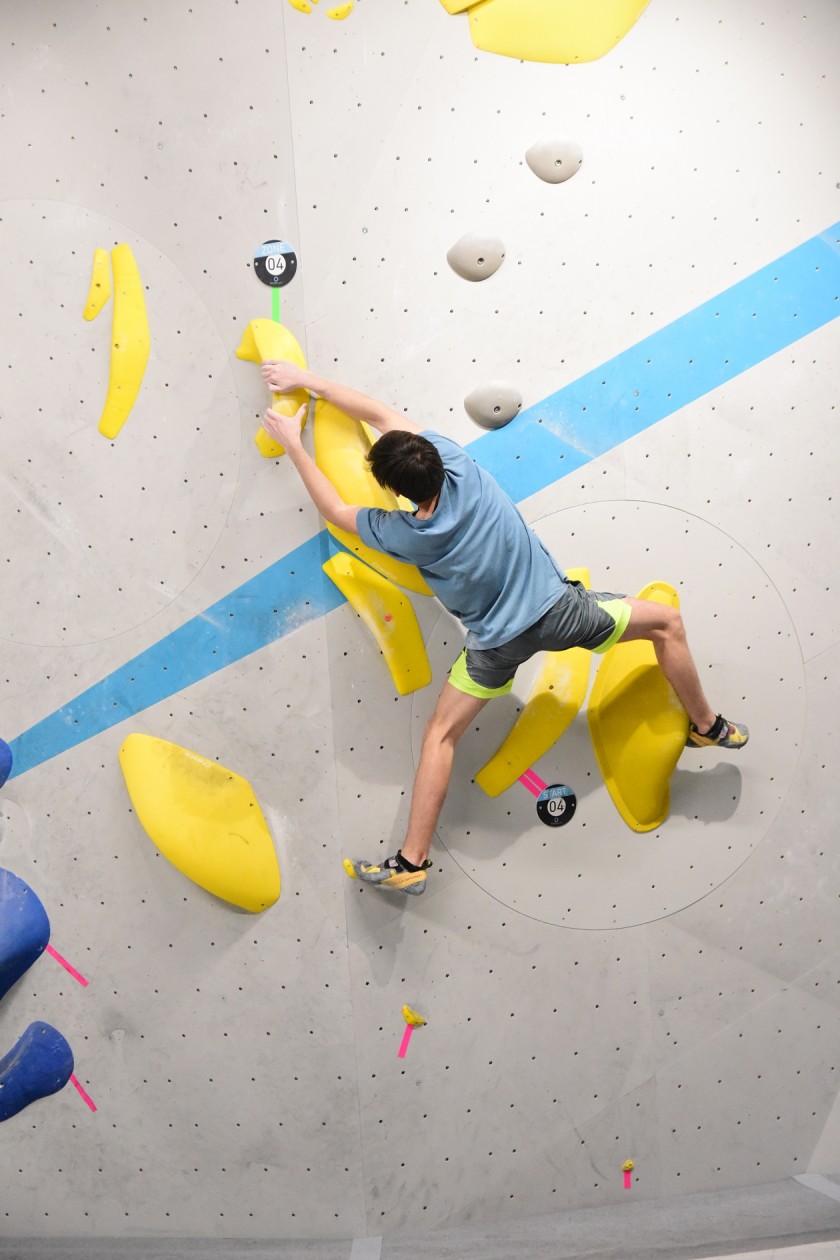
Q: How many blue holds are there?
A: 3